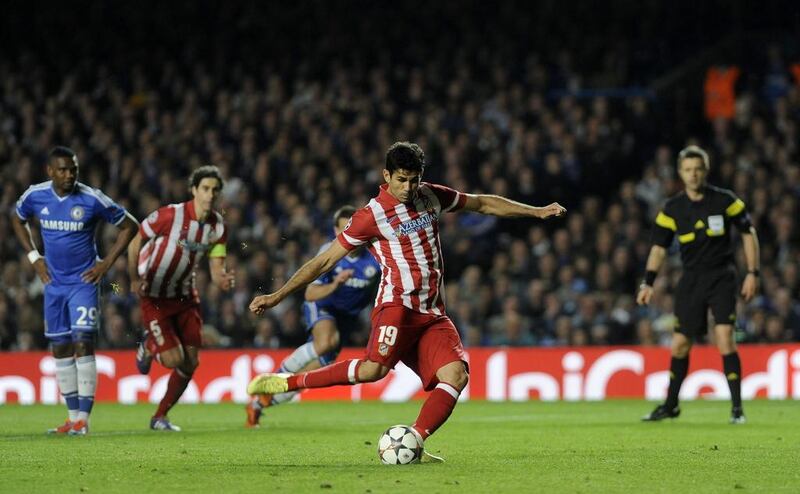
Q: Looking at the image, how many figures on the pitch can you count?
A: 5